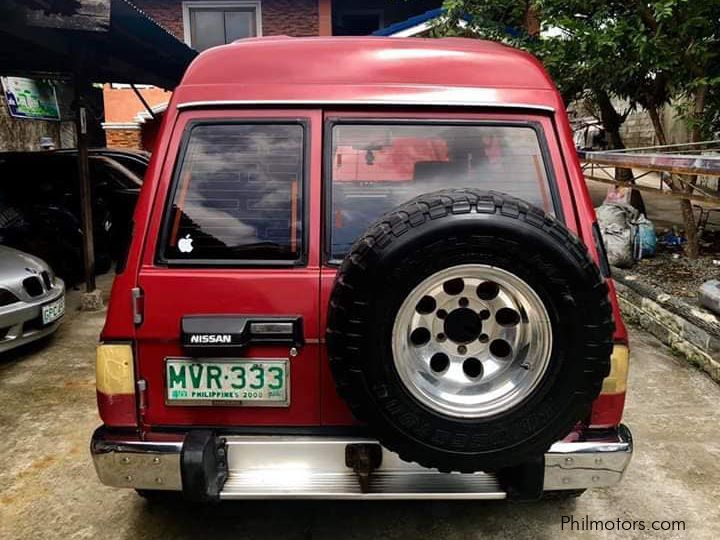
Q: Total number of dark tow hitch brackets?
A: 1